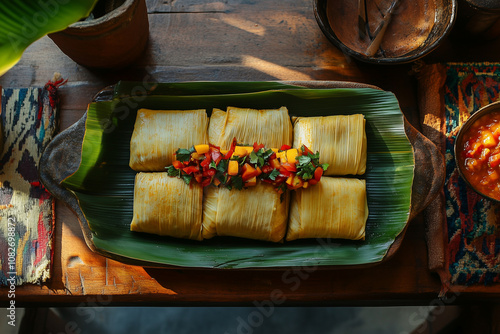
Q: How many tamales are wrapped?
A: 6